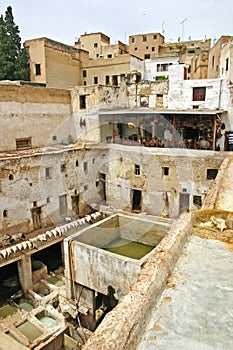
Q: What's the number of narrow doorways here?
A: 6